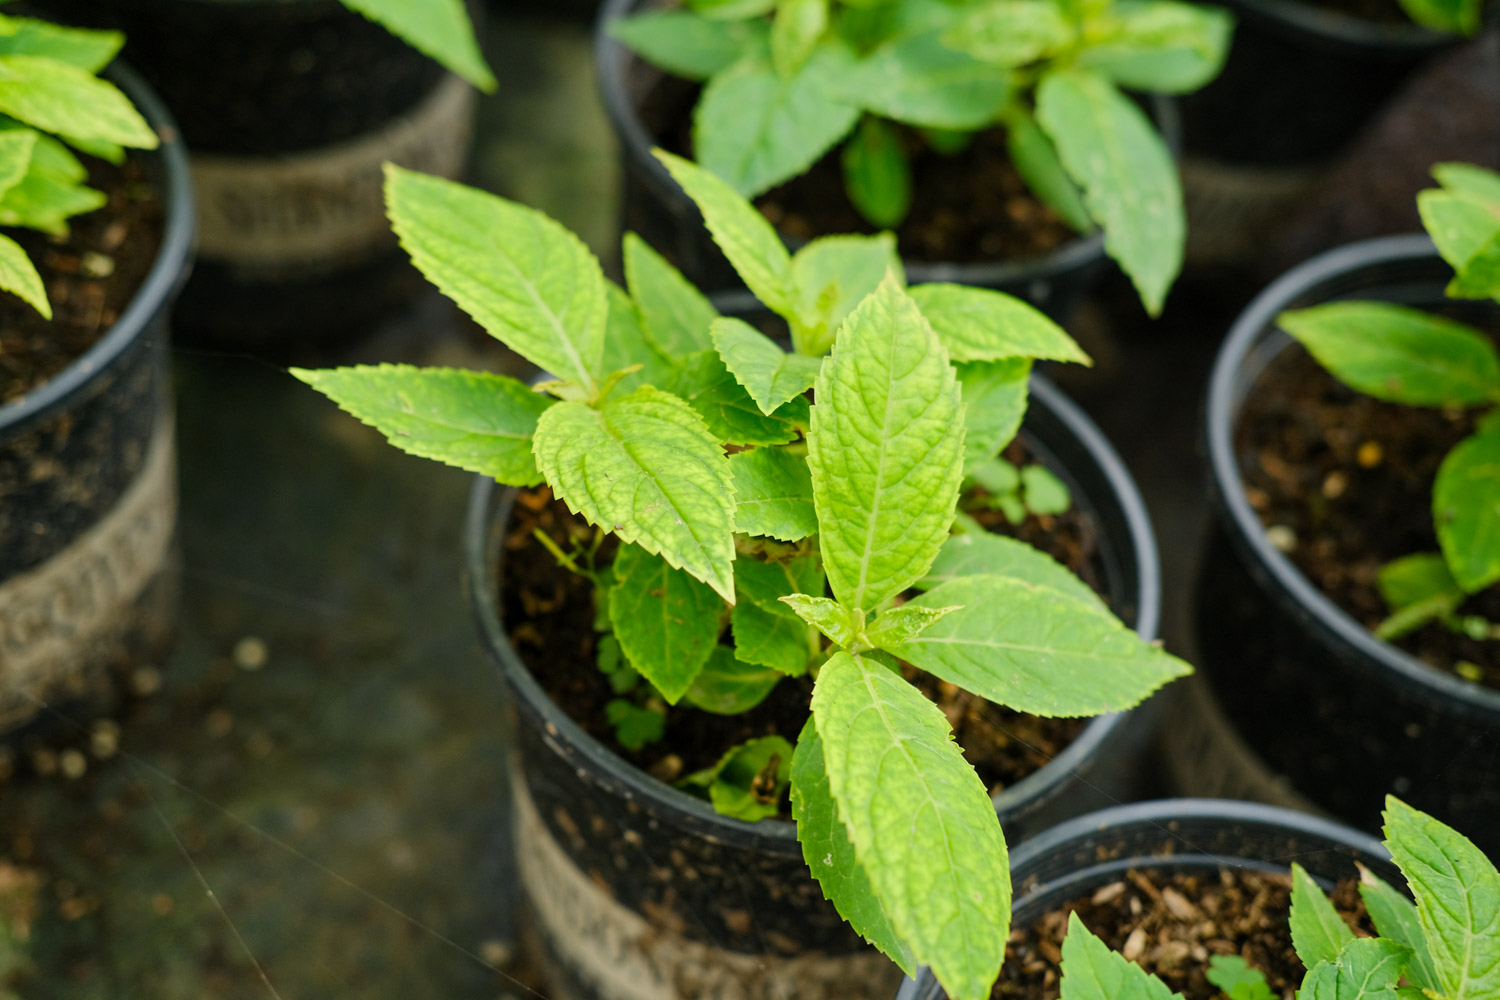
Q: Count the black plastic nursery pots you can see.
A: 7